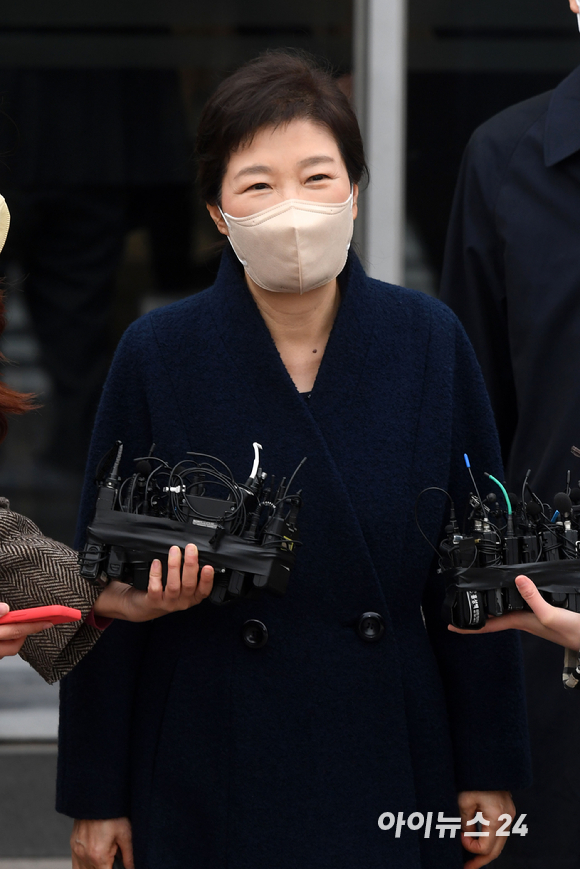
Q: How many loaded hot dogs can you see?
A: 0